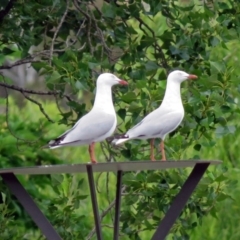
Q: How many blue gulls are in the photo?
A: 0